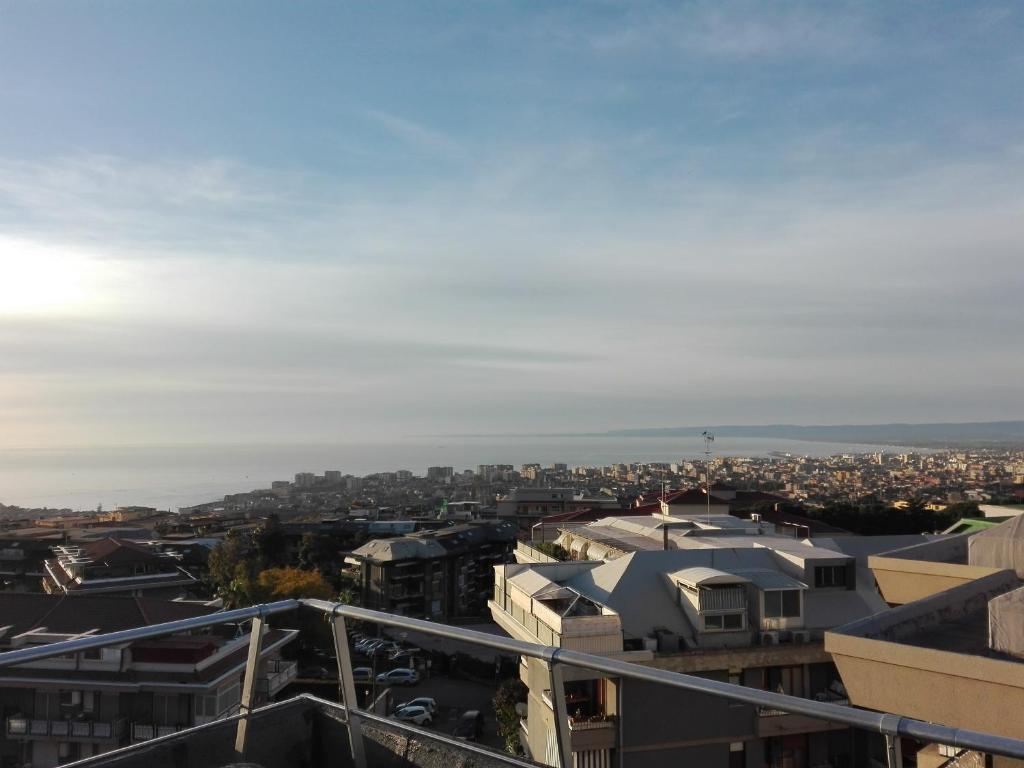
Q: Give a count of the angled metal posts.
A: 4